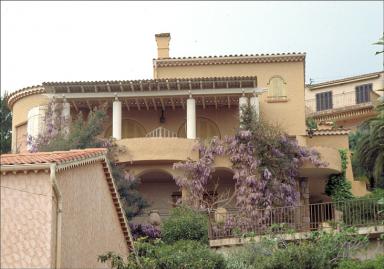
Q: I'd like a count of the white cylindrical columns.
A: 5